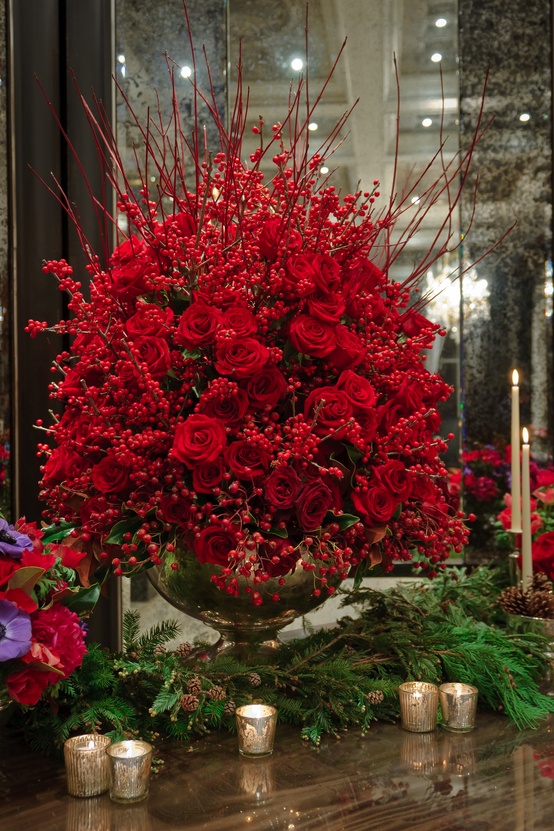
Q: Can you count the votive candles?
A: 5